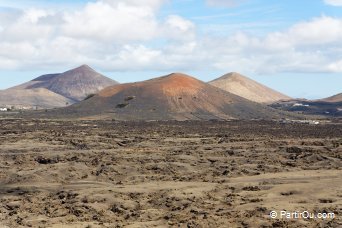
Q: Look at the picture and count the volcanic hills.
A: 3